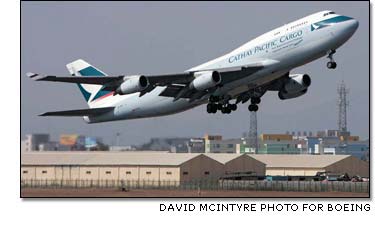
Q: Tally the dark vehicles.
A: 0